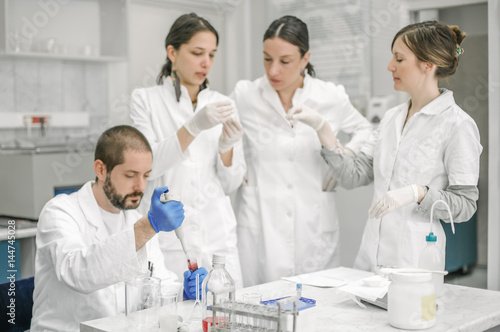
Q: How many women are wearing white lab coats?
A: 3